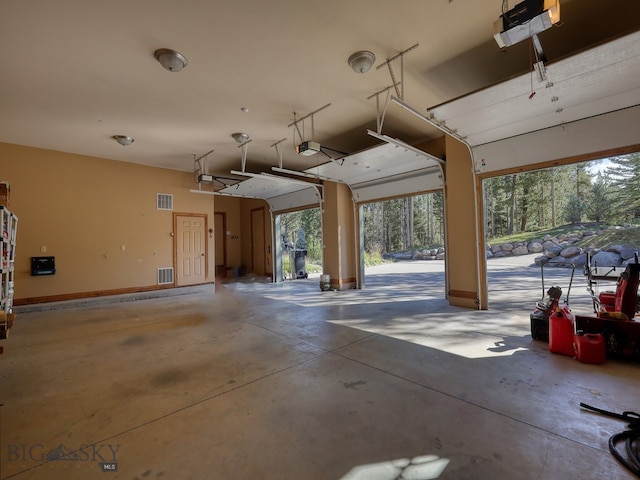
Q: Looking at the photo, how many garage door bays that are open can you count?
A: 3